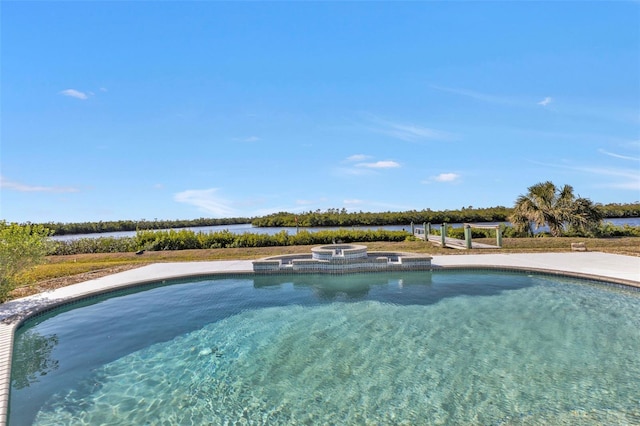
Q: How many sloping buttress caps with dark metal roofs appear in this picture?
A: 0